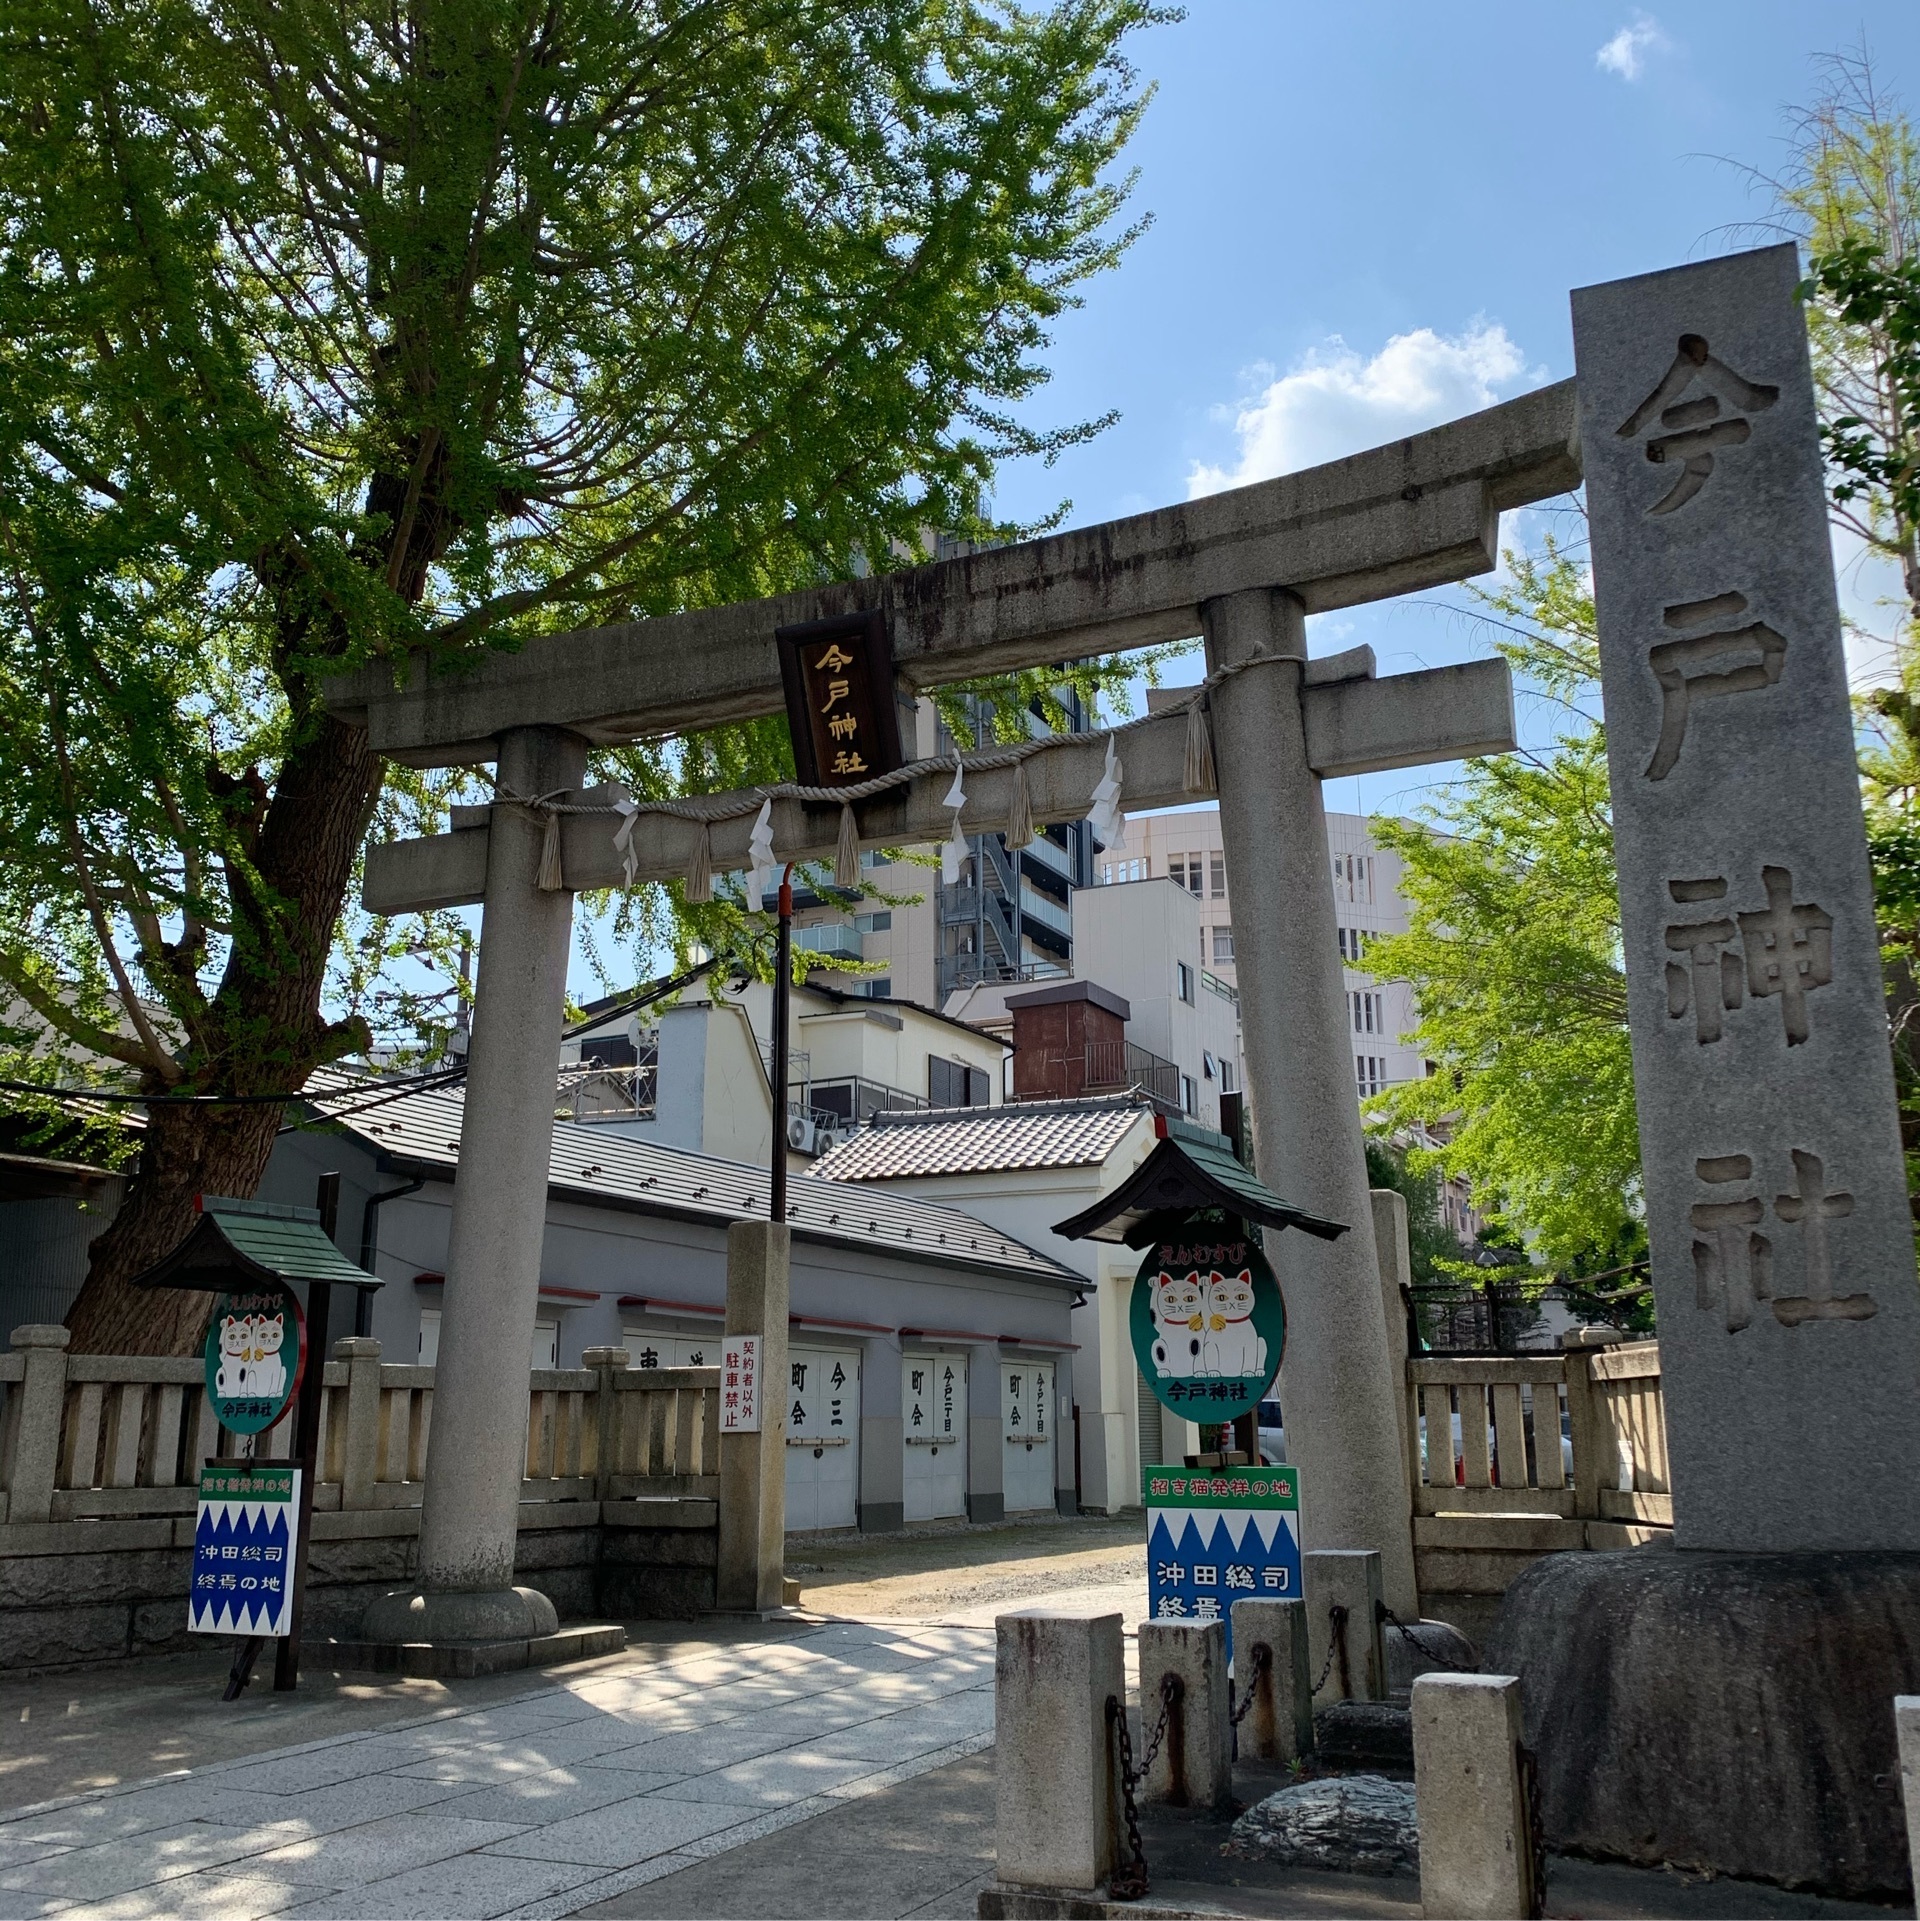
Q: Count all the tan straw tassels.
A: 5